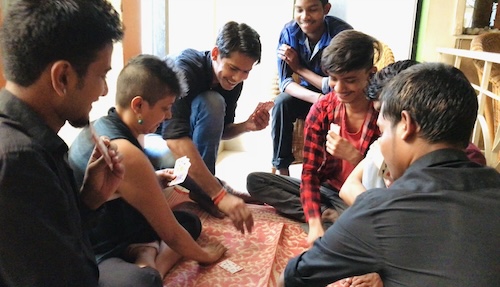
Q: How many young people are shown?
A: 7